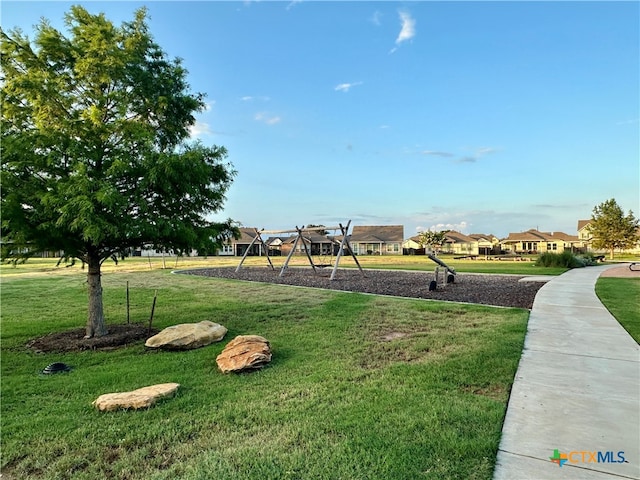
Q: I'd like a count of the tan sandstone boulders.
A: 3